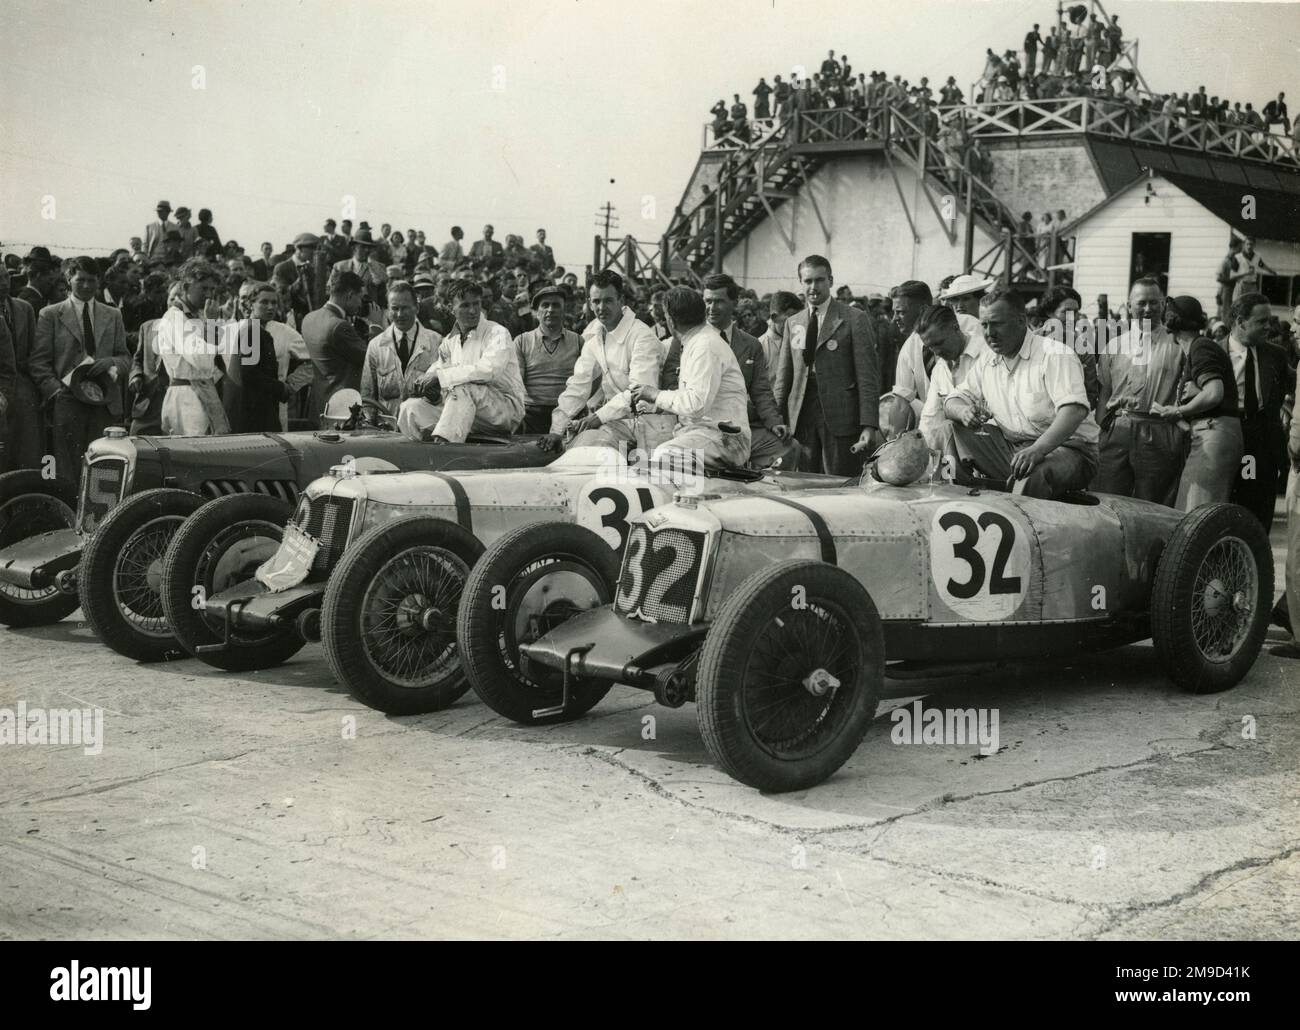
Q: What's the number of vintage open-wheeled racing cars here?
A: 3